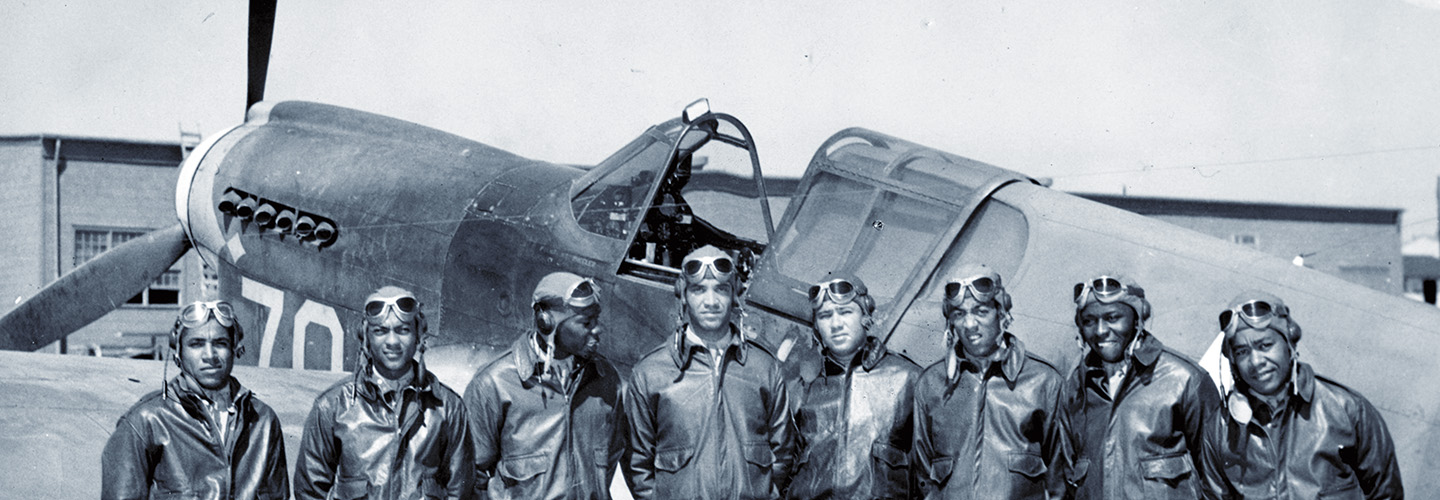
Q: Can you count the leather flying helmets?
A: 8